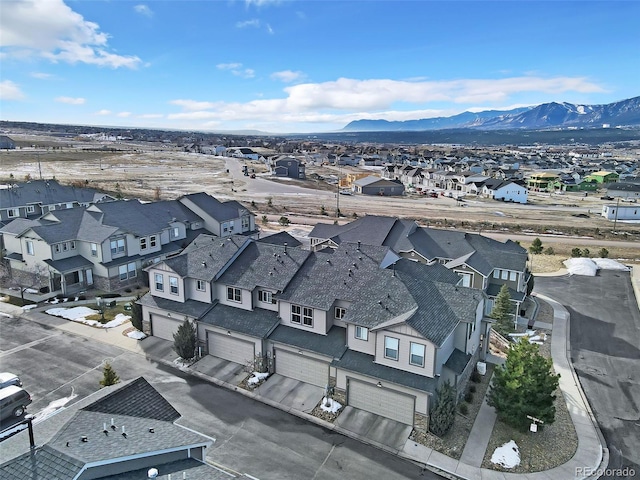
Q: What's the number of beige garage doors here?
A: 4